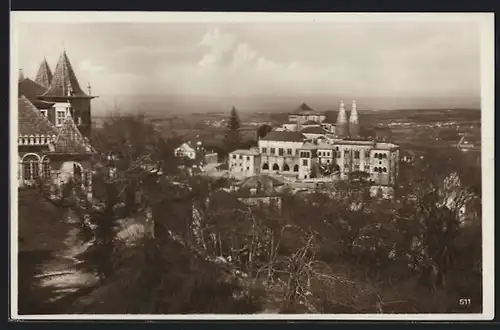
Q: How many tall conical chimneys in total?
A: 2